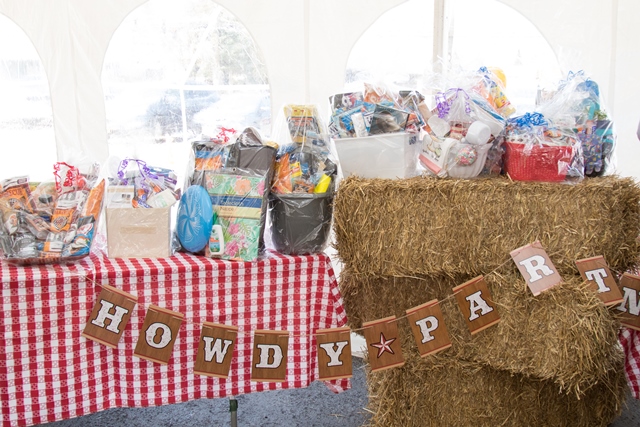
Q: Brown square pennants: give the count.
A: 11